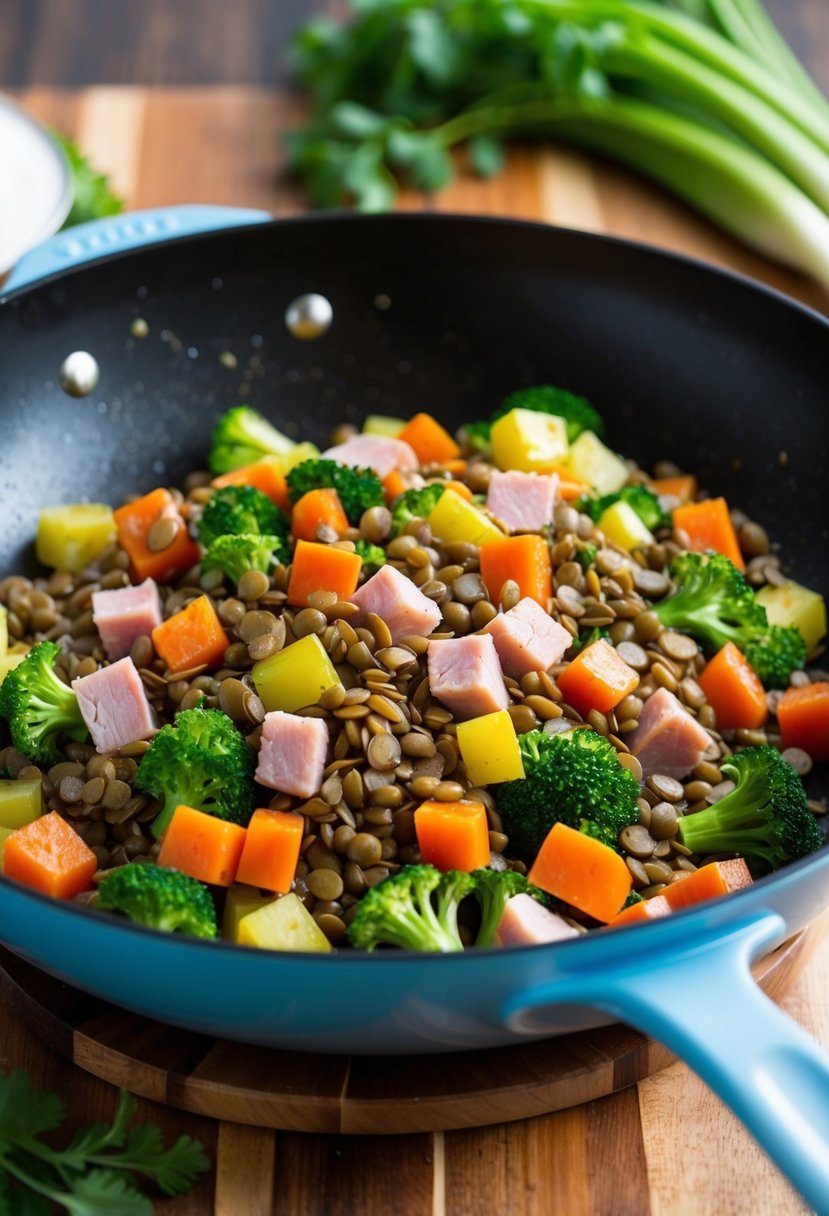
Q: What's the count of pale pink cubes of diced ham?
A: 10